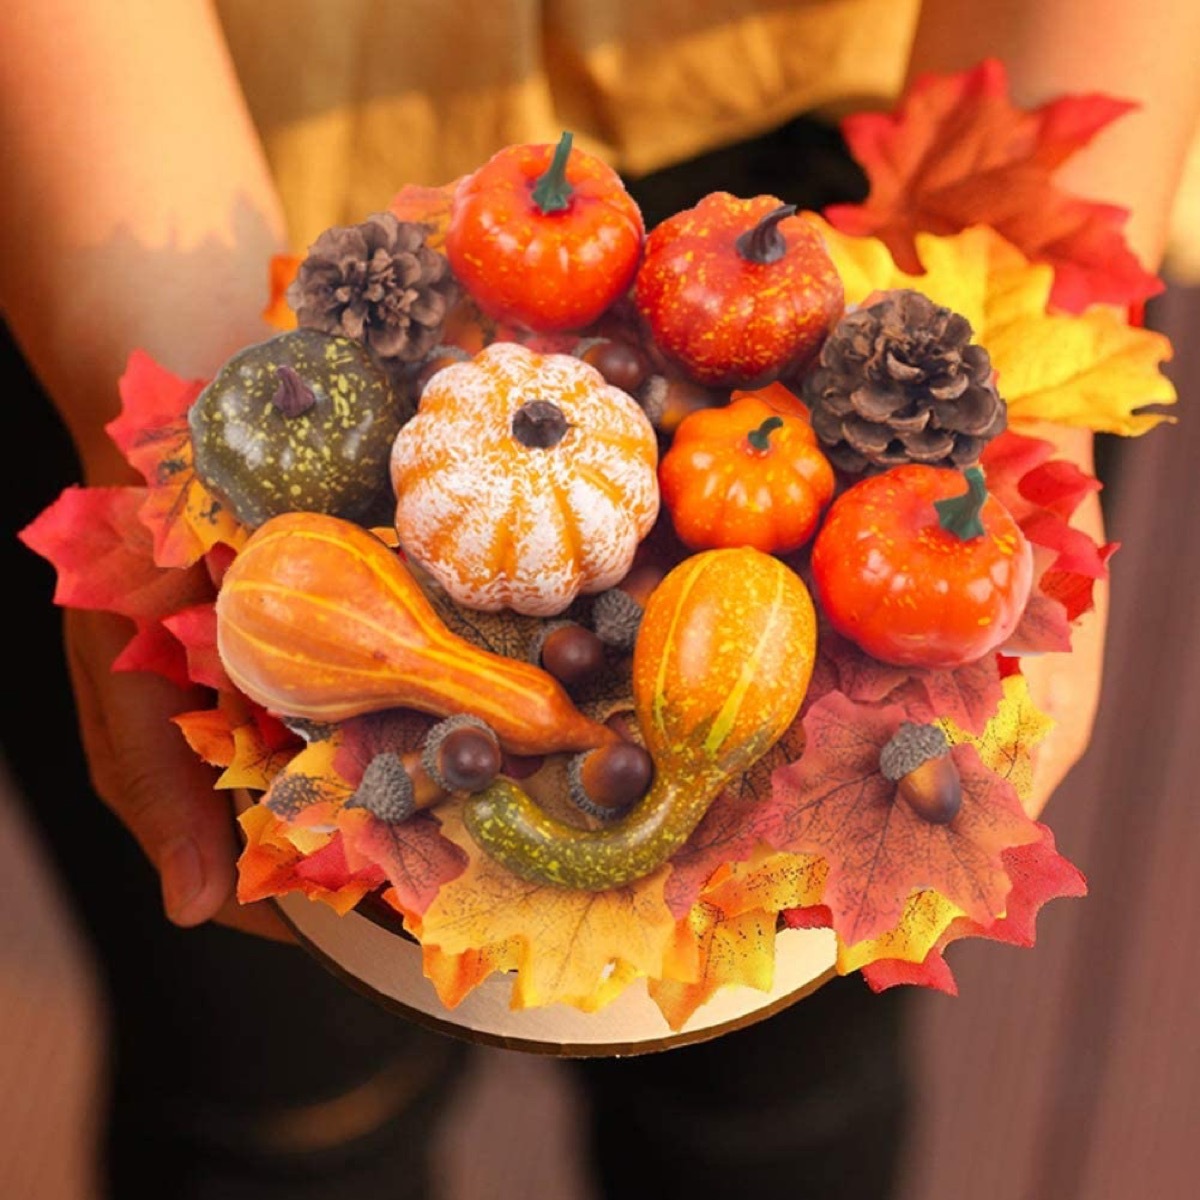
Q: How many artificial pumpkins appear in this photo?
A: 6